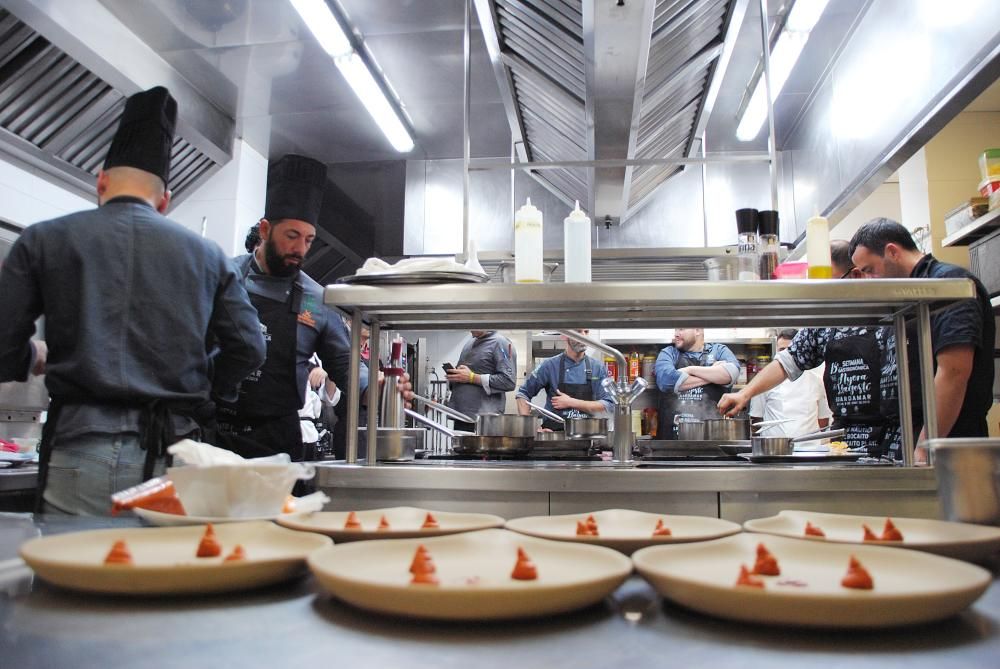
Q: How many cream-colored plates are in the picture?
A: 6